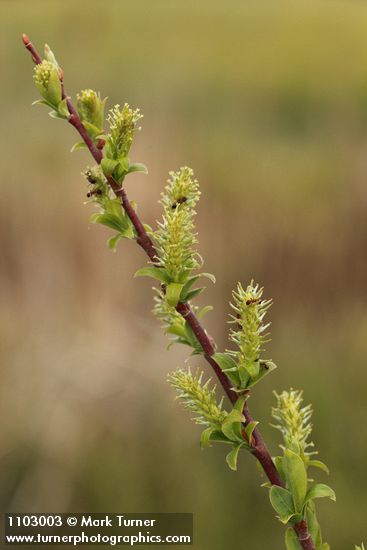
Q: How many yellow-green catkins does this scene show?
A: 9